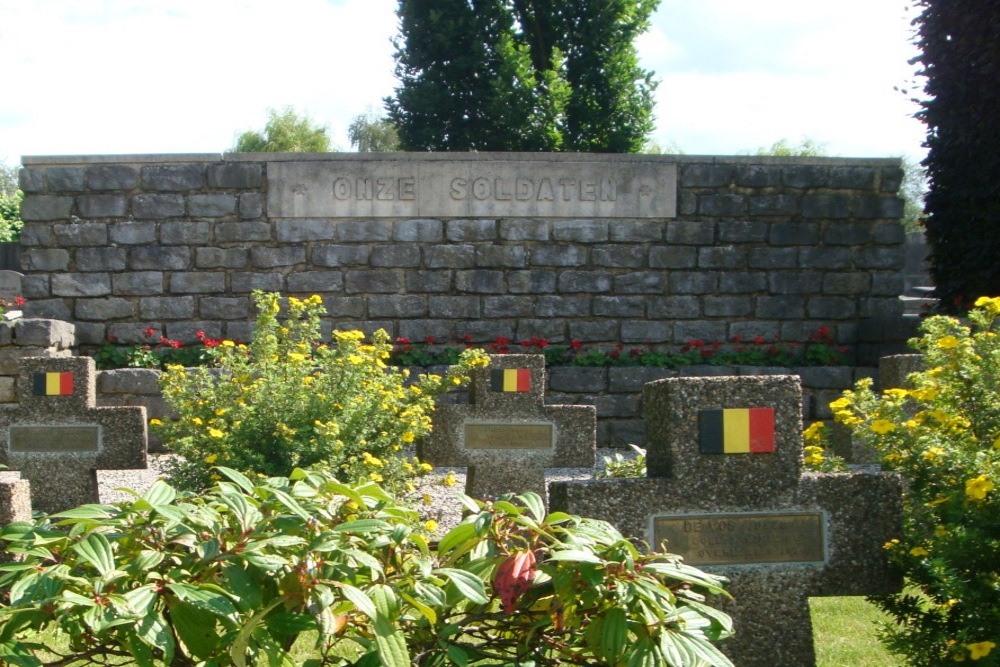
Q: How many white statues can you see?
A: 0